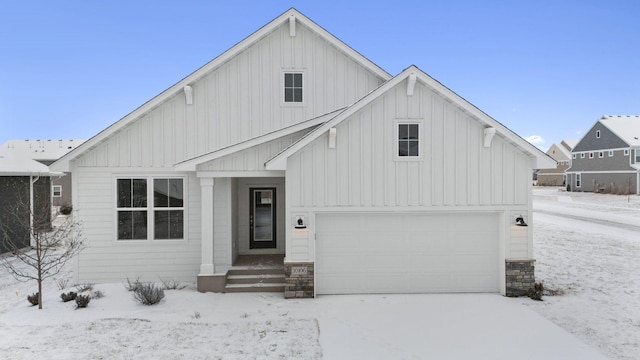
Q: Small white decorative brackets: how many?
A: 5